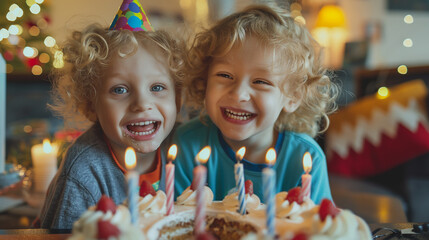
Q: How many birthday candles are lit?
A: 6